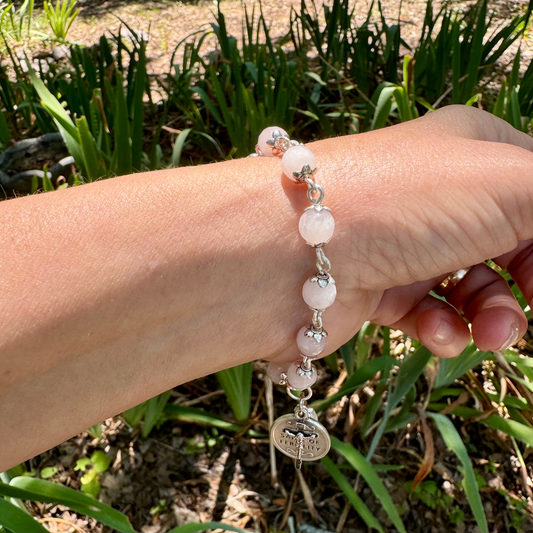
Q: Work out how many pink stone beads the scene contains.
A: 7